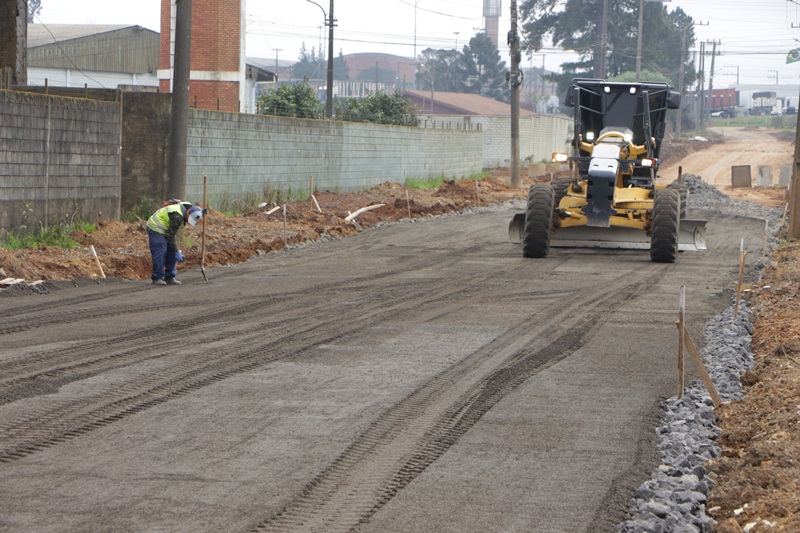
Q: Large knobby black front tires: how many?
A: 2